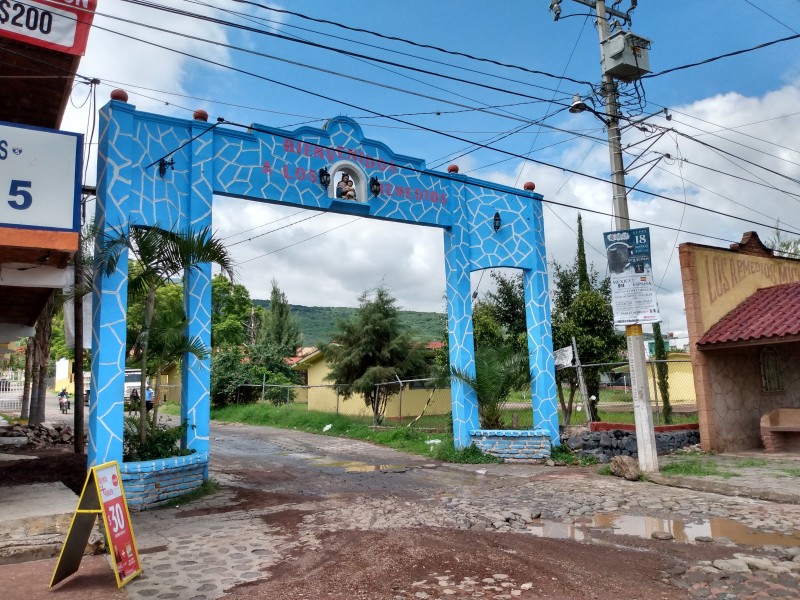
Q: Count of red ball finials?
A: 4